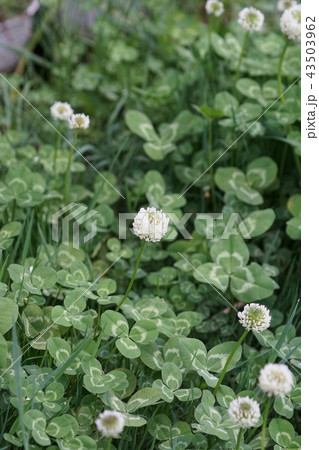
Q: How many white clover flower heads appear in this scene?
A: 11